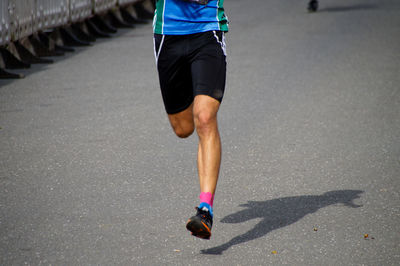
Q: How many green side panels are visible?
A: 2